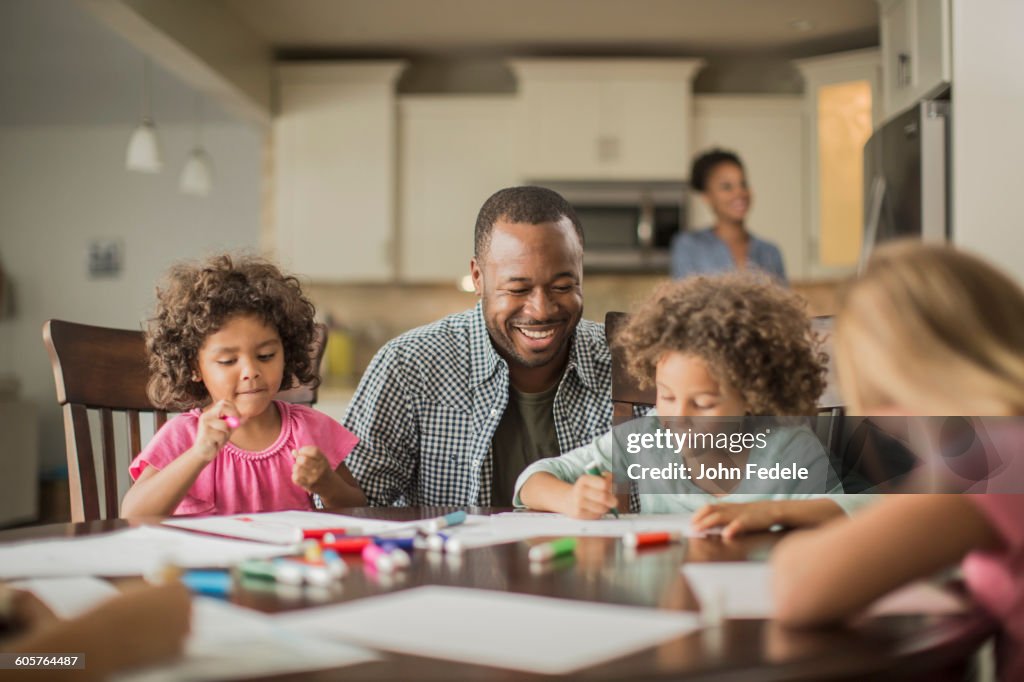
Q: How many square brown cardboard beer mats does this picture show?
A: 0